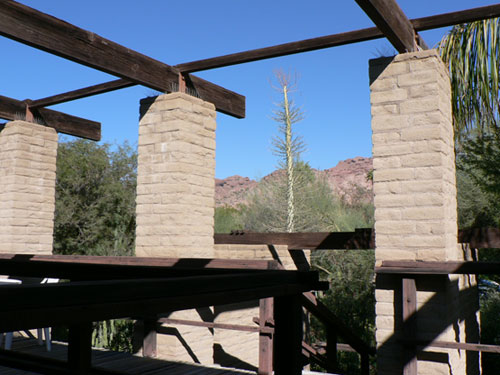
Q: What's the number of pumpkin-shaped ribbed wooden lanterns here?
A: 0